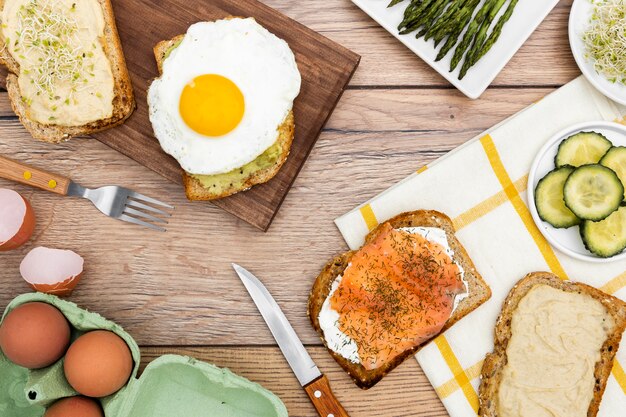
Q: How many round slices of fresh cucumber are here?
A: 5